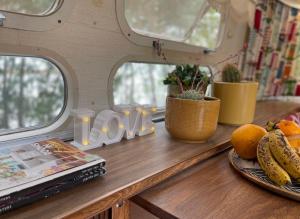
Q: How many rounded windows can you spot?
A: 4